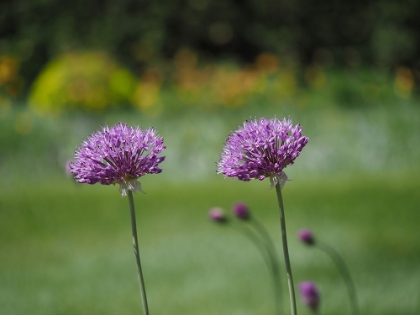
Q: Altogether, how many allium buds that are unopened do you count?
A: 4